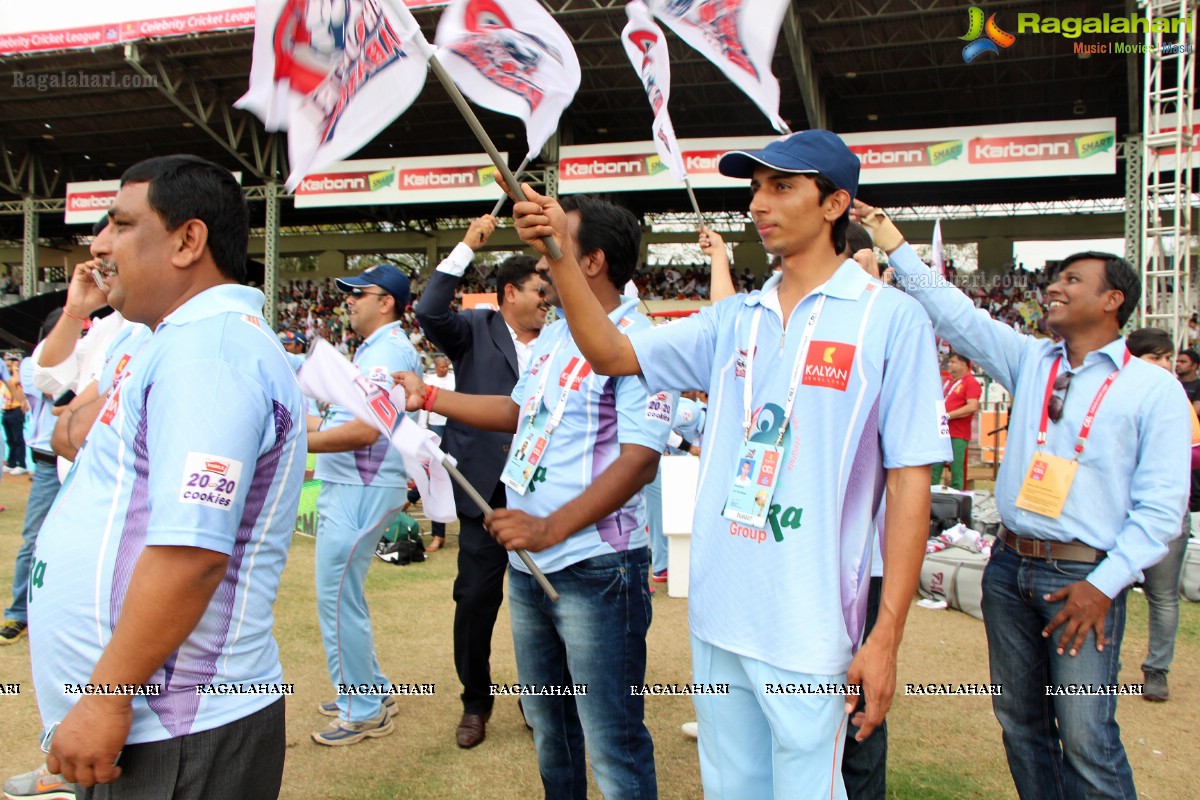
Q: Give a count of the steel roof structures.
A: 1